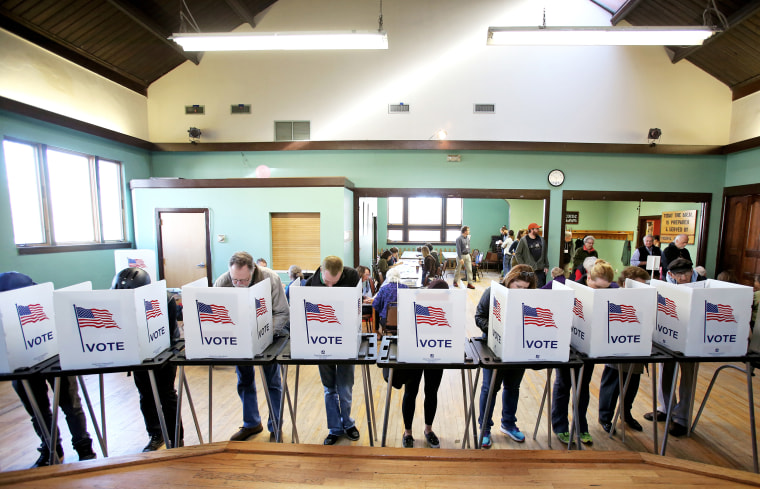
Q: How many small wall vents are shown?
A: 4